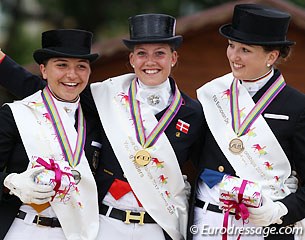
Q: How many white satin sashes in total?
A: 3